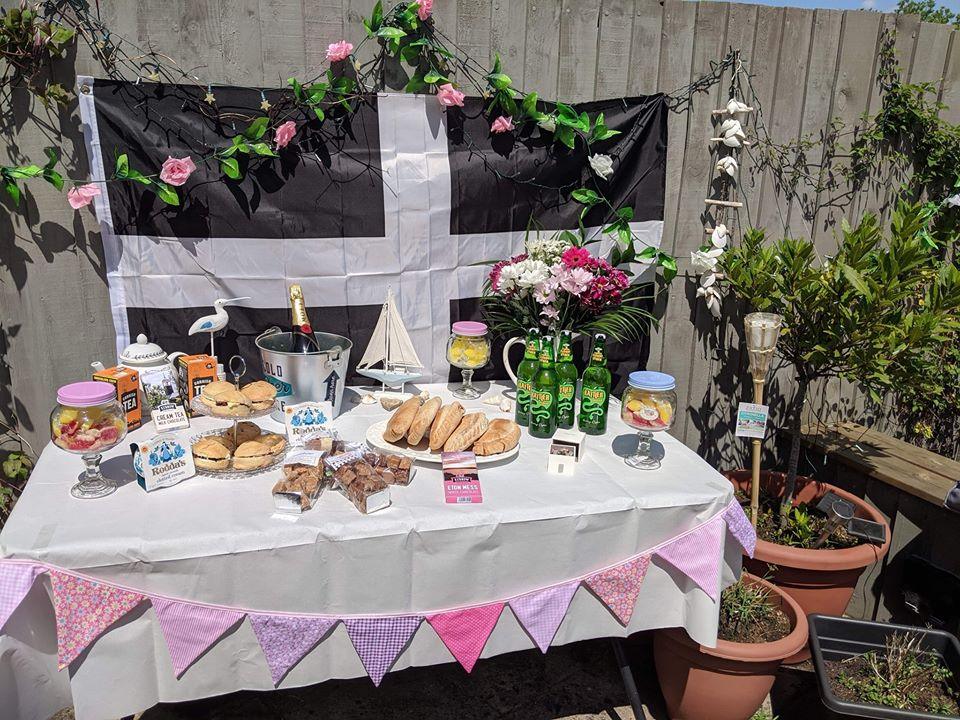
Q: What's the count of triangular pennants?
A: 10